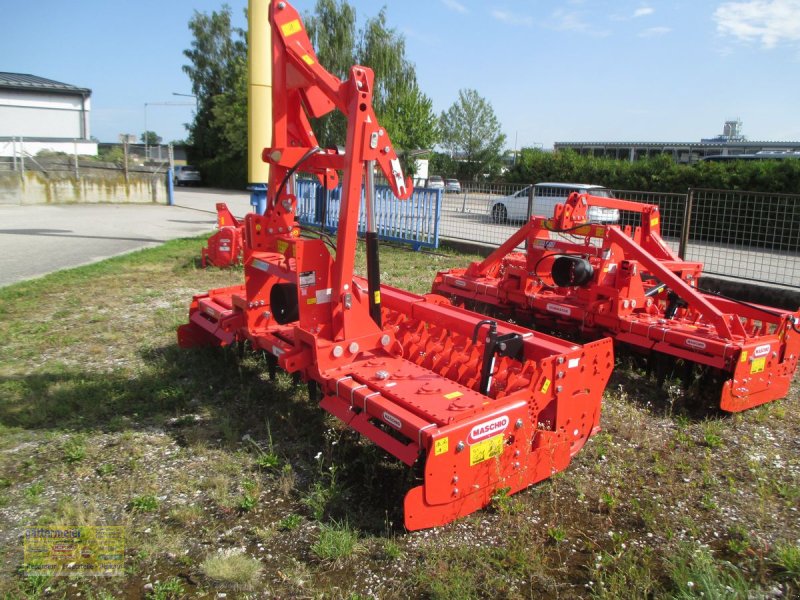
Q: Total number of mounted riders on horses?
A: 0